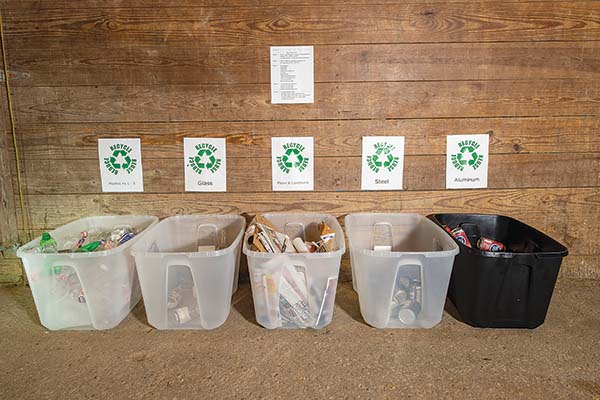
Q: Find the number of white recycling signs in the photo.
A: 5